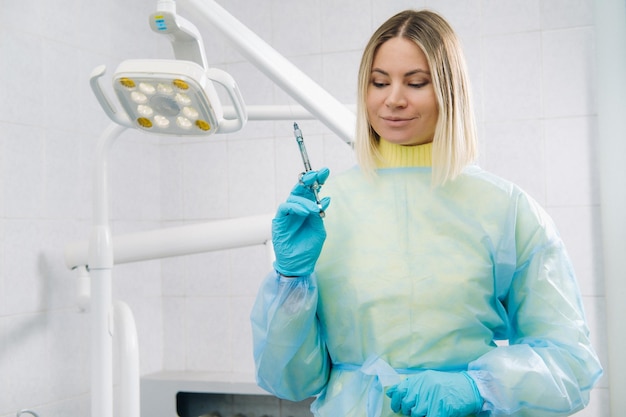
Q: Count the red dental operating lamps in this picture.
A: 0